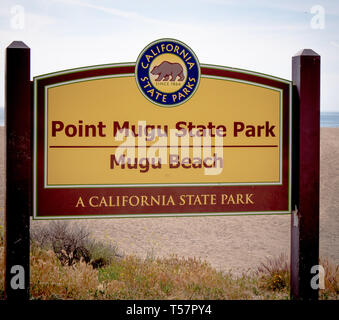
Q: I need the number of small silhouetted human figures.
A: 0